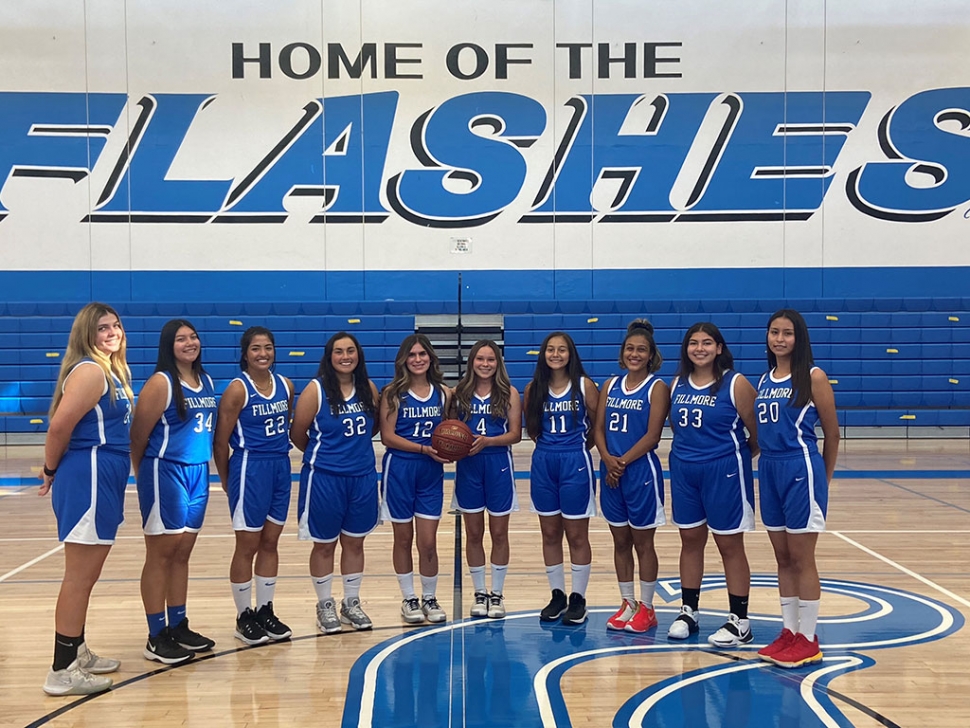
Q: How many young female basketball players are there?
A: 10